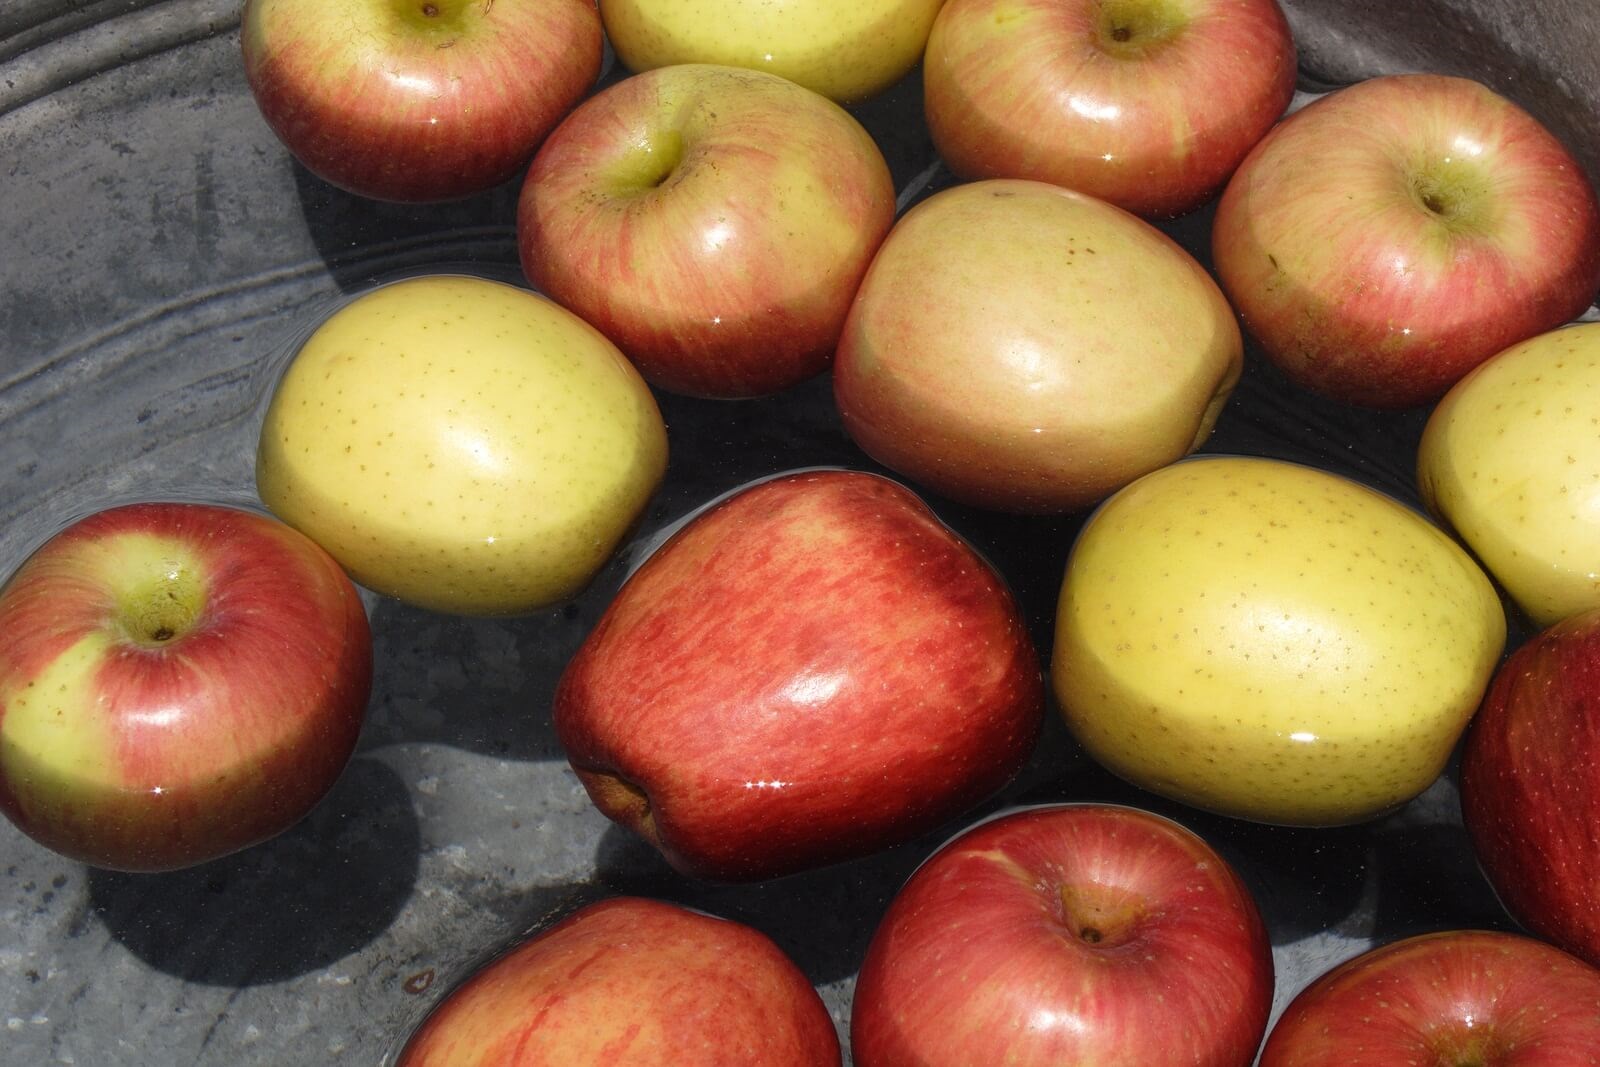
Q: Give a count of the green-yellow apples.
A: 4